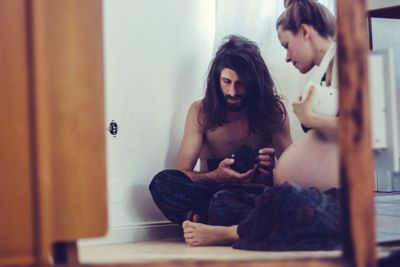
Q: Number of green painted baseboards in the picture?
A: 0